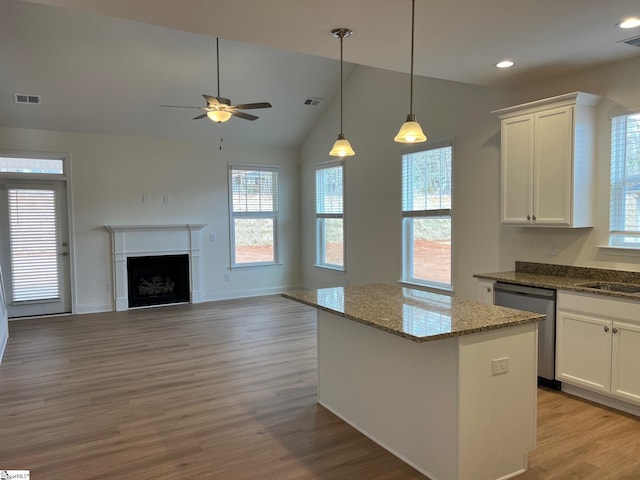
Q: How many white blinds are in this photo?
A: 5